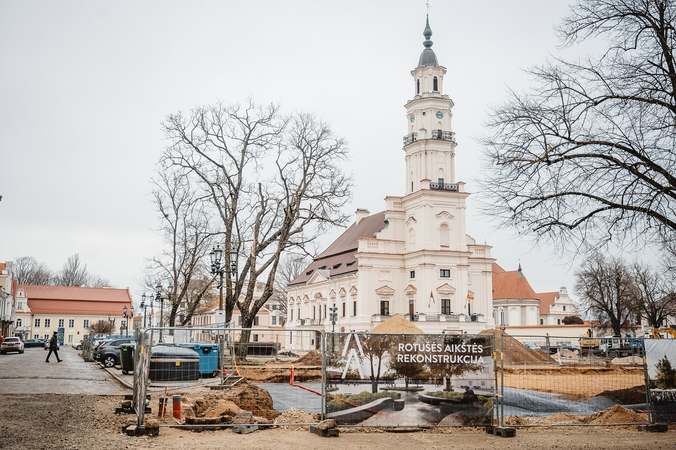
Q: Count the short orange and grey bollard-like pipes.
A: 2